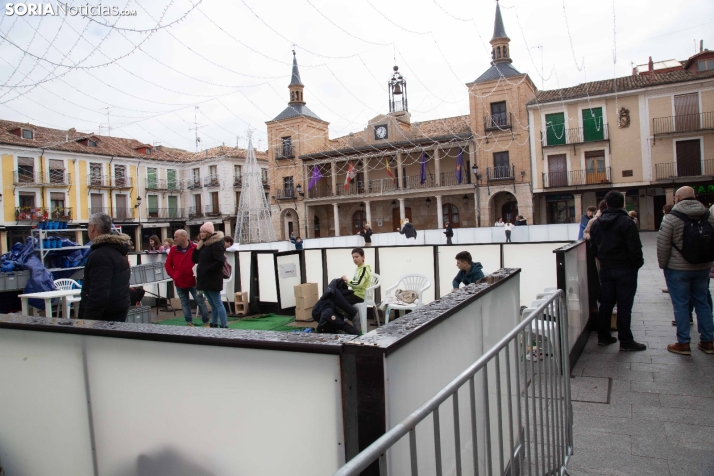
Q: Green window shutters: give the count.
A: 6